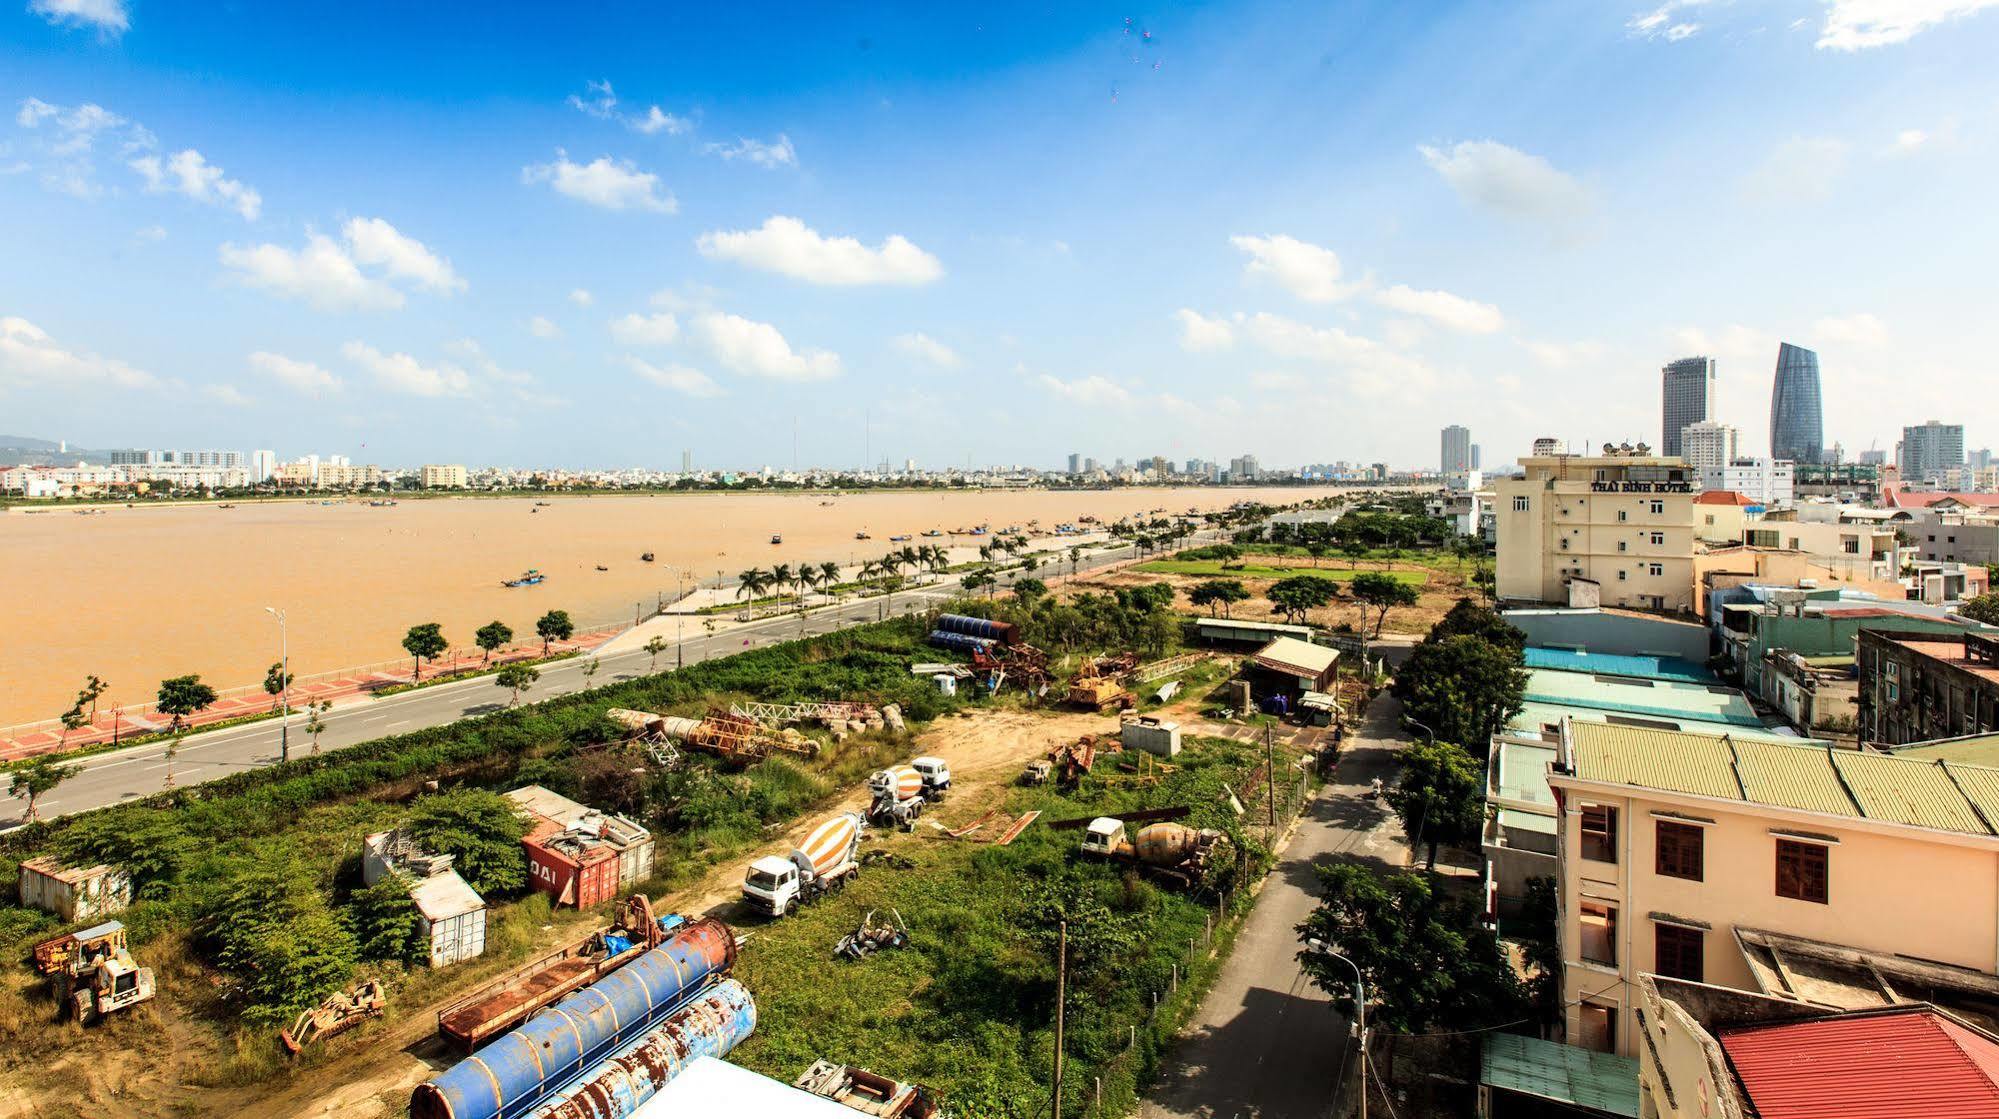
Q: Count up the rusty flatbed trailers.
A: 1